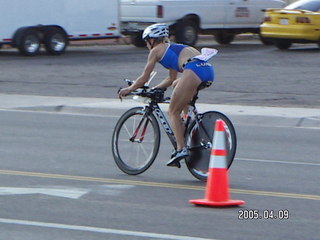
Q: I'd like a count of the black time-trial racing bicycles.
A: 1